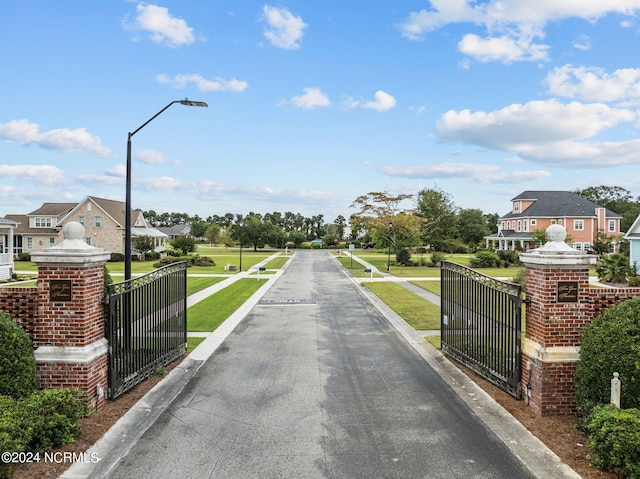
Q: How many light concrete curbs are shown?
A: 2